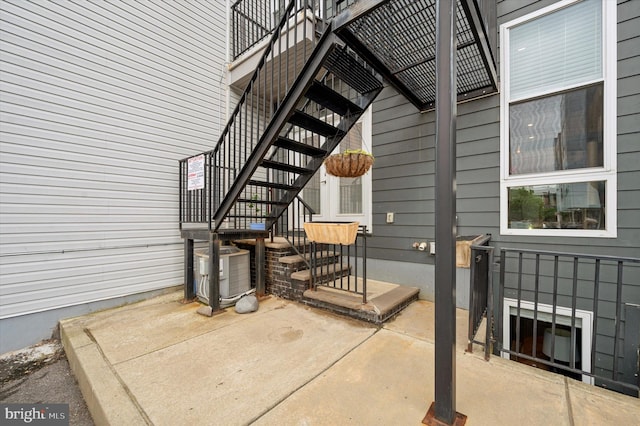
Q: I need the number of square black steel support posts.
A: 4